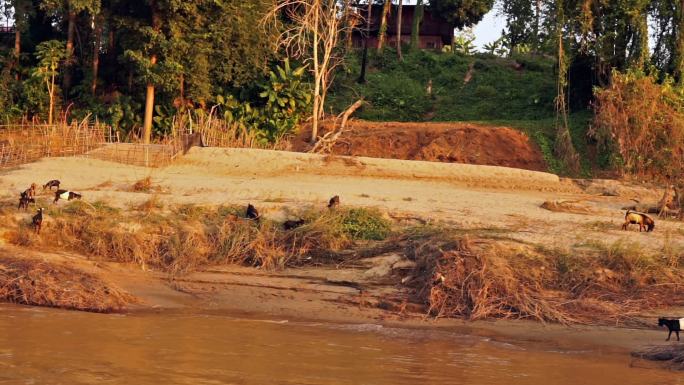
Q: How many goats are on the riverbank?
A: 10